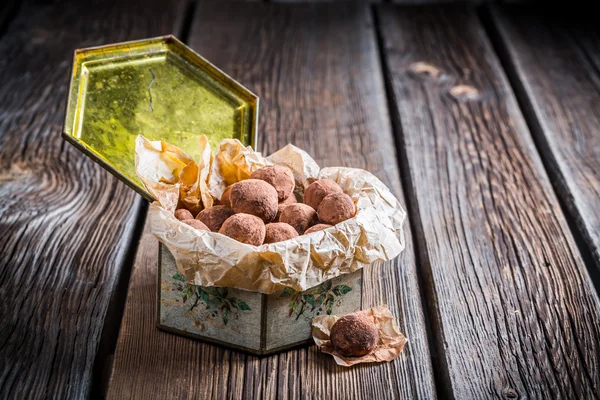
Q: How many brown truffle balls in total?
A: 14